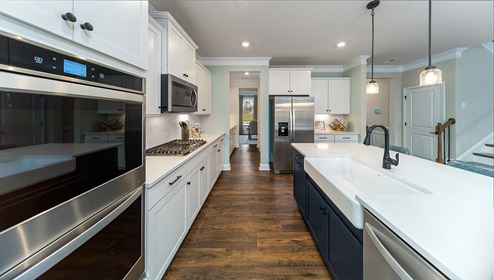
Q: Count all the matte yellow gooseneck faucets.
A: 0